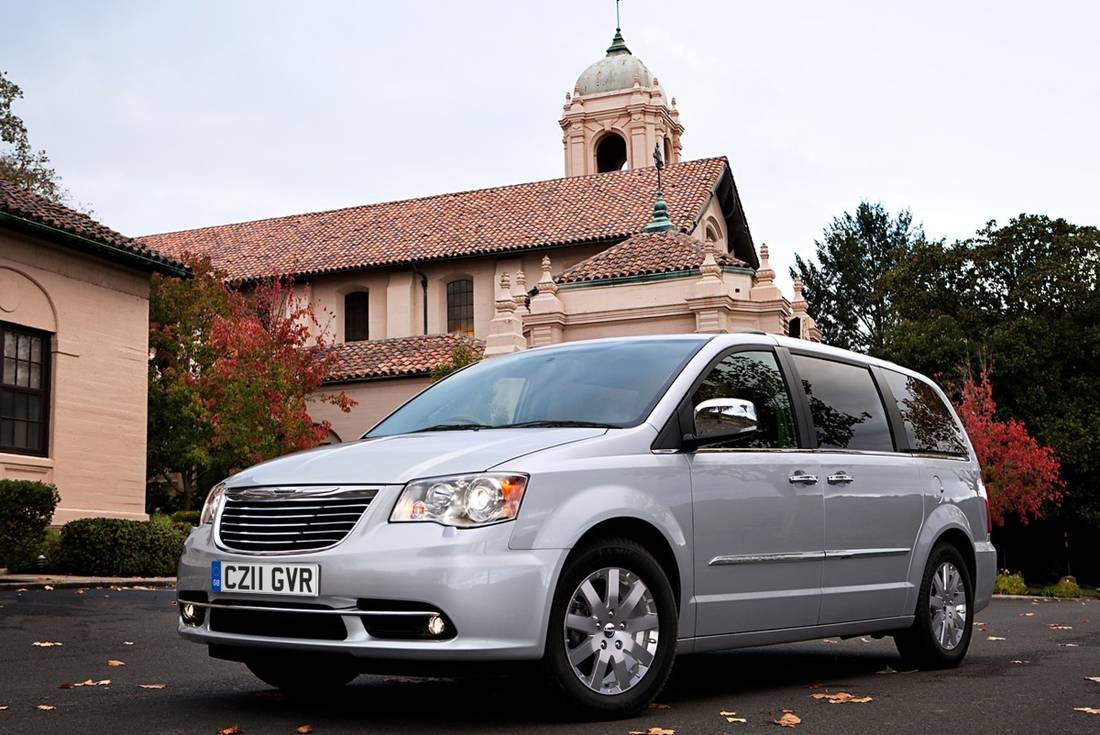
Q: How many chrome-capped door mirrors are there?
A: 1